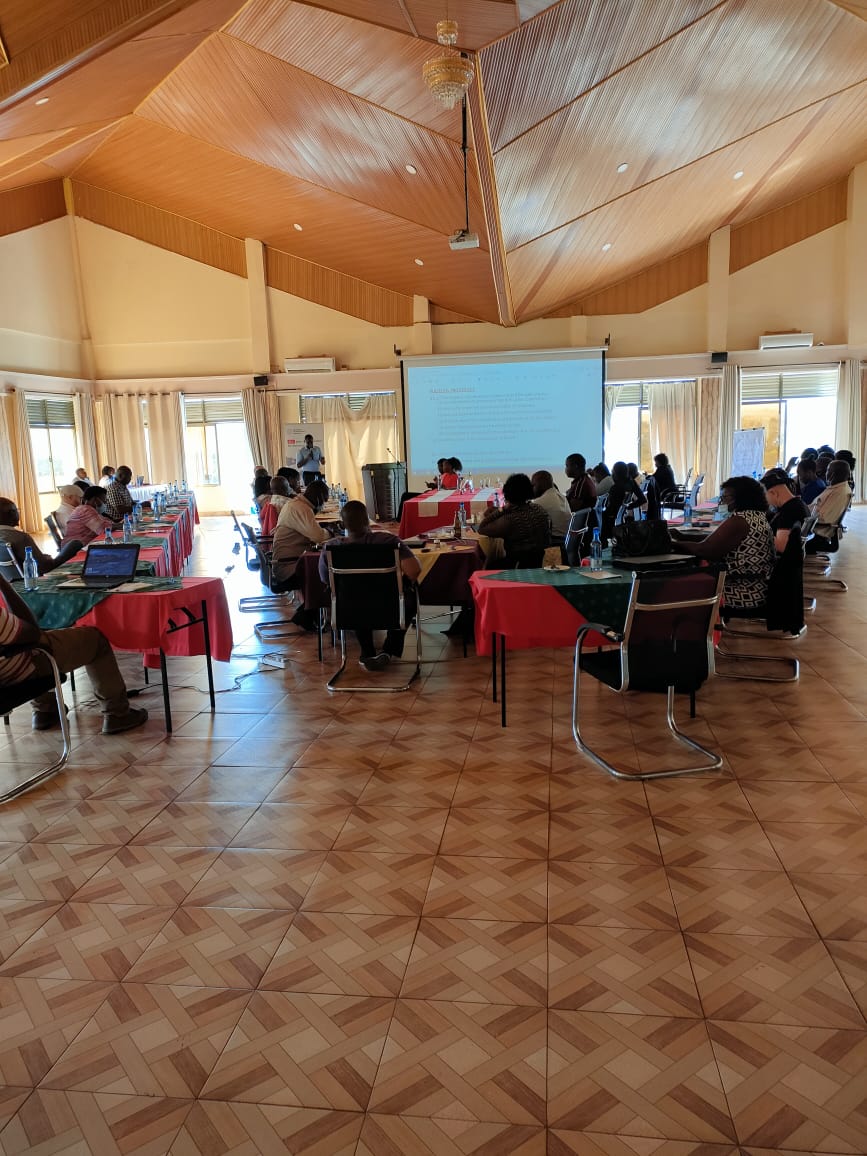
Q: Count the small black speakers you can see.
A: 2